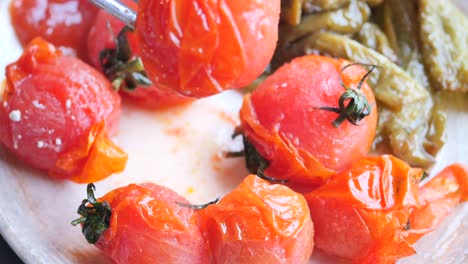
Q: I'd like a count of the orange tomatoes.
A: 8